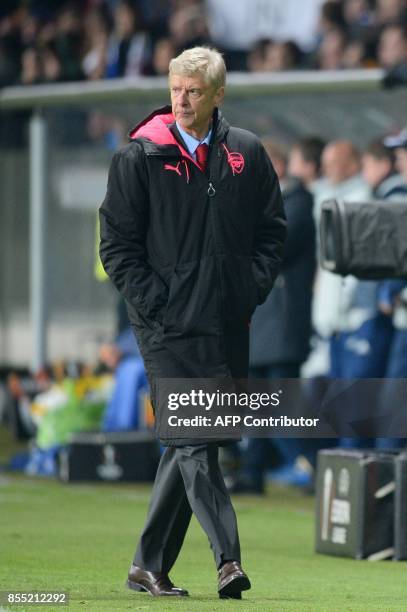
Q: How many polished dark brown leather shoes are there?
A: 2